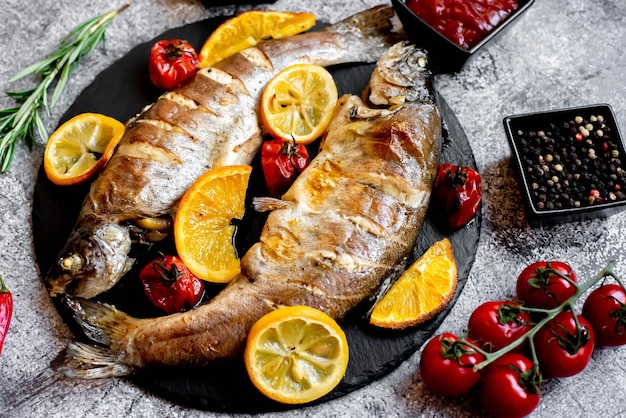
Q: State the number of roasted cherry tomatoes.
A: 4